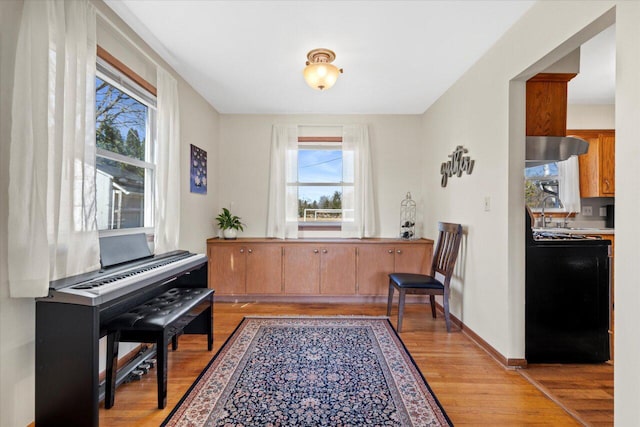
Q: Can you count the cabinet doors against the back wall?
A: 6